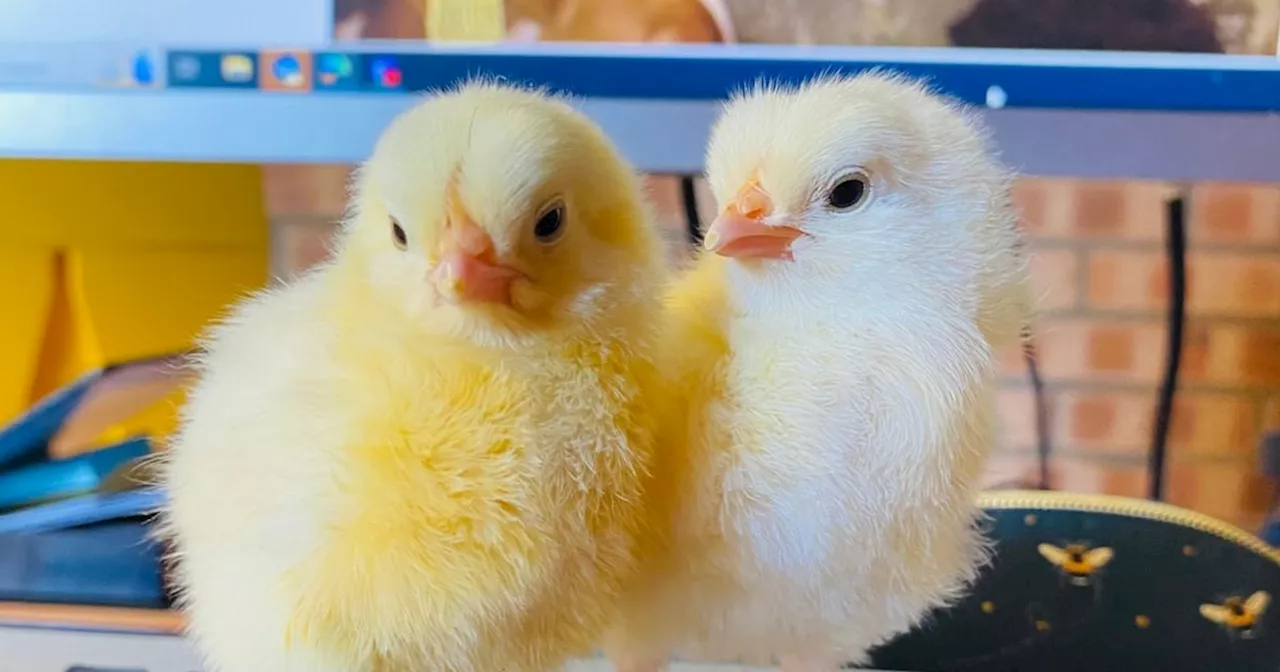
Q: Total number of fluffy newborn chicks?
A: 2